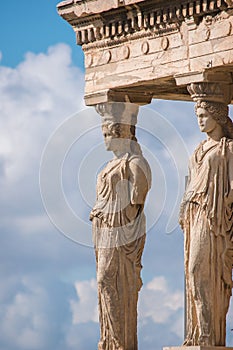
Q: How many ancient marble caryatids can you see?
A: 2